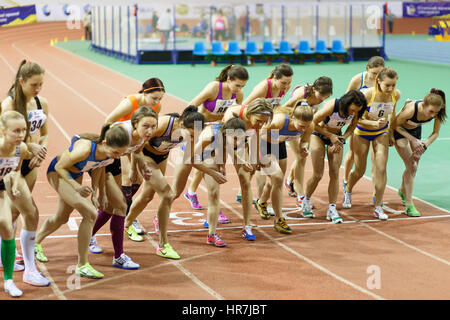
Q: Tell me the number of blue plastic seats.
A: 9